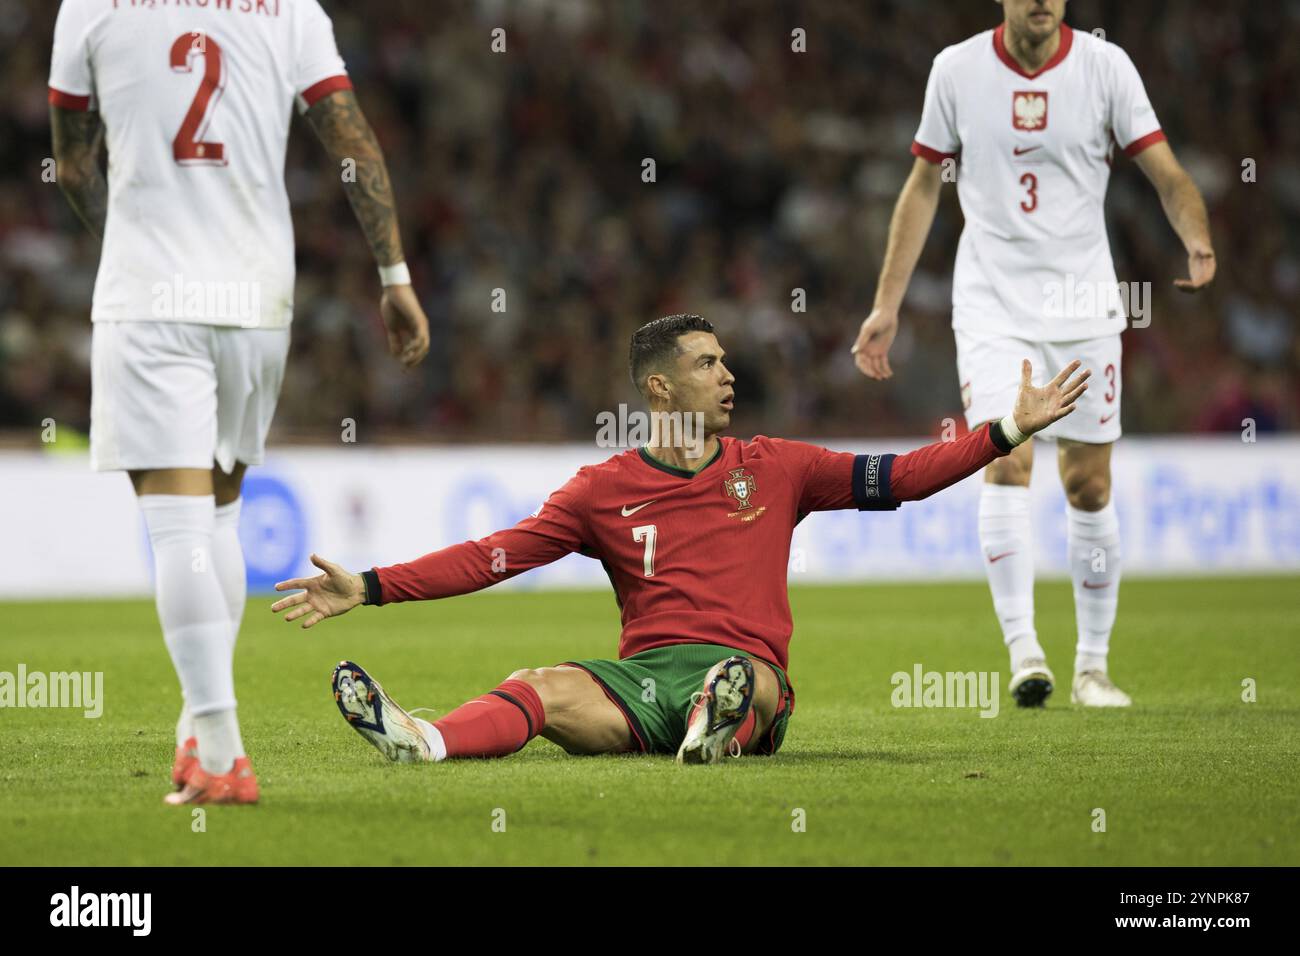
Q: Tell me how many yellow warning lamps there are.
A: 0